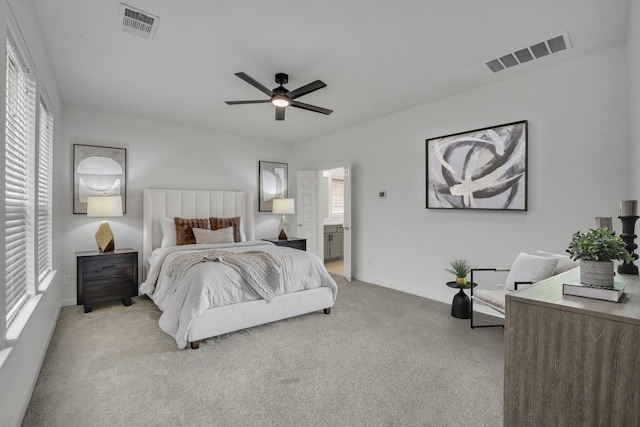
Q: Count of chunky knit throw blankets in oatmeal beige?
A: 1